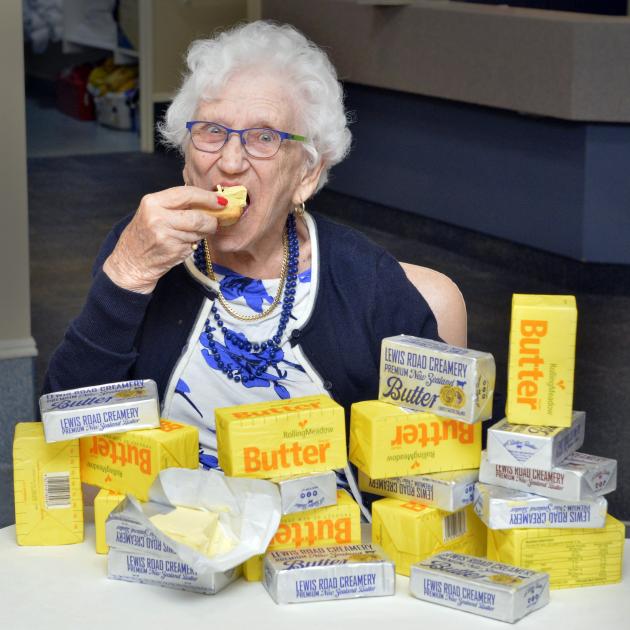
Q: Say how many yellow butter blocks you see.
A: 9